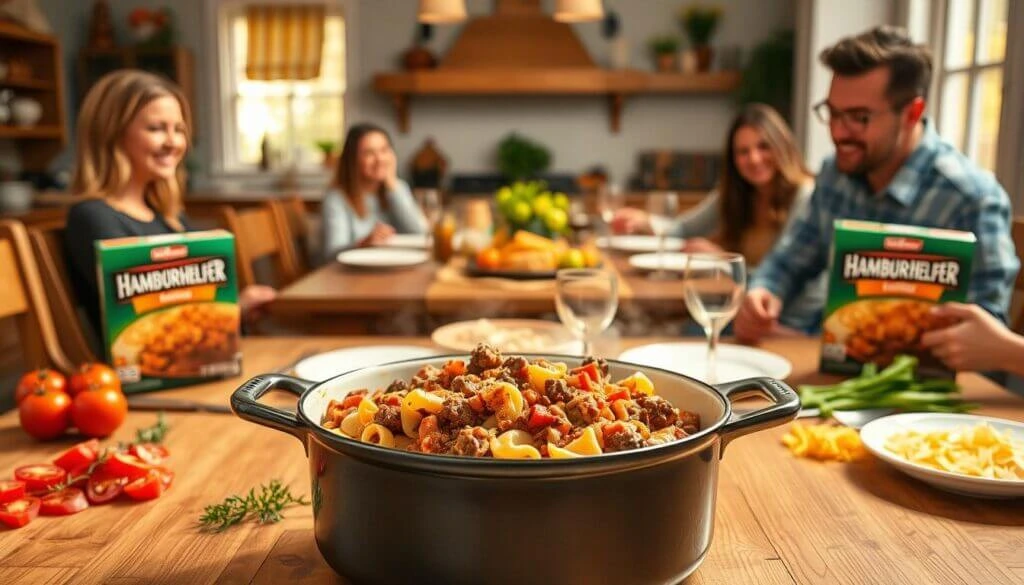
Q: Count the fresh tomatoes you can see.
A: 4